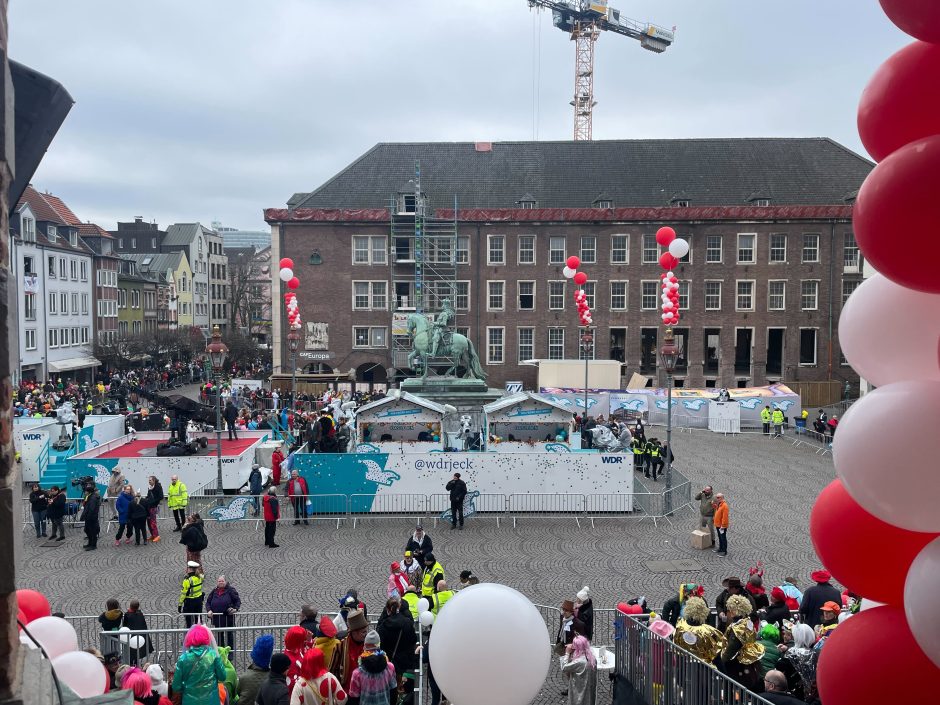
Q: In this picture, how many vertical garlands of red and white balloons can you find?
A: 4